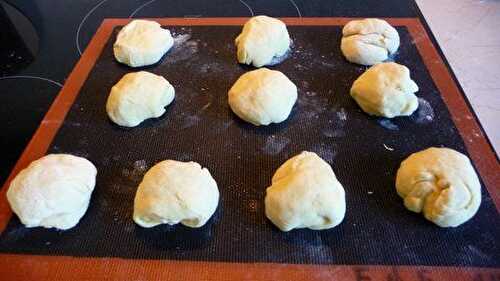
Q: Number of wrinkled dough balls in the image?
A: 2